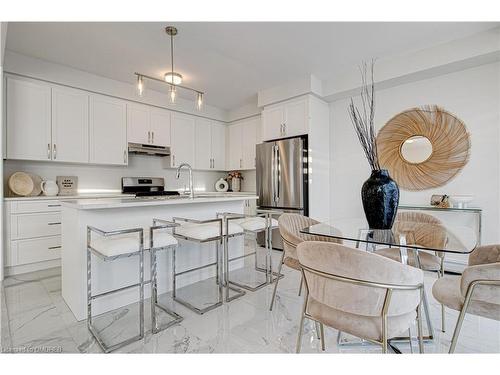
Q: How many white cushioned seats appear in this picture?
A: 3